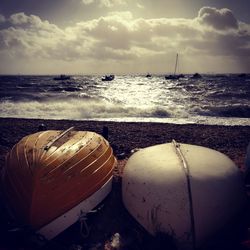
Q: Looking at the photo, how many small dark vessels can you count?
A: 5